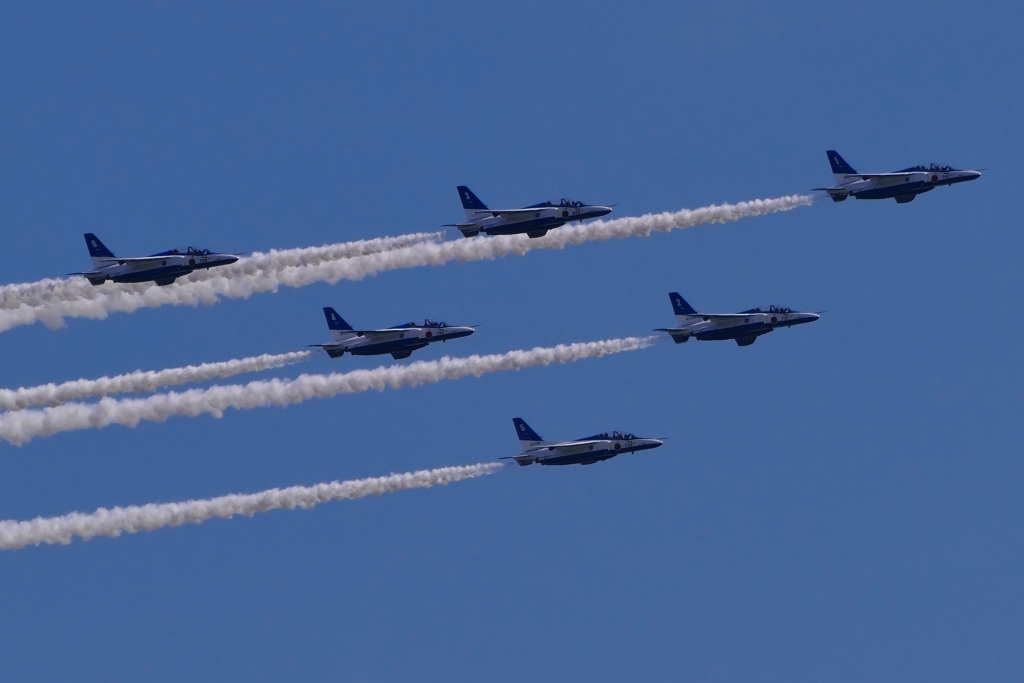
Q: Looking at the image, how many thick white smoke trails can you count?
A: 5